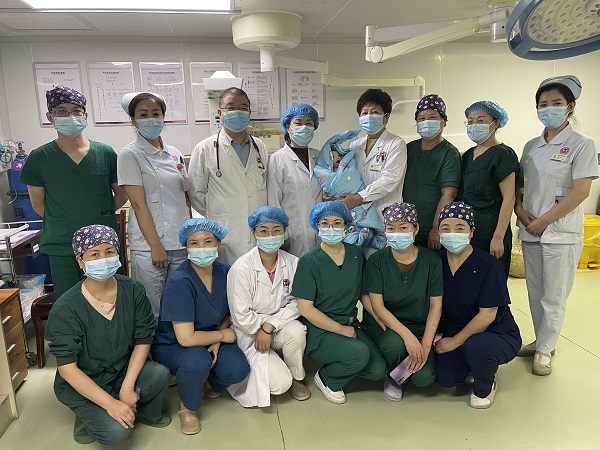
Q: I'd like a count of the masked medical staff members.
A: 14